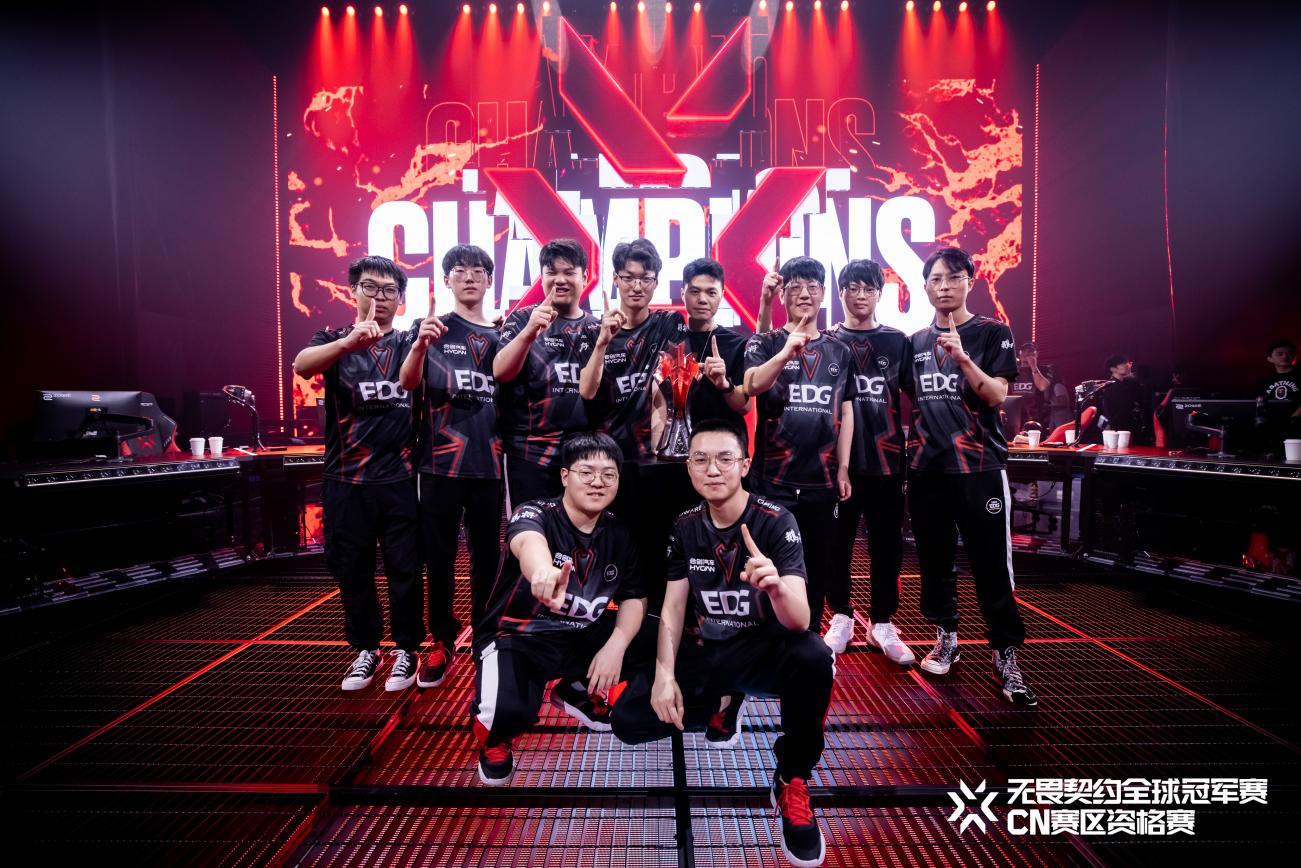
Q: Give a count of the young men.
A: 10